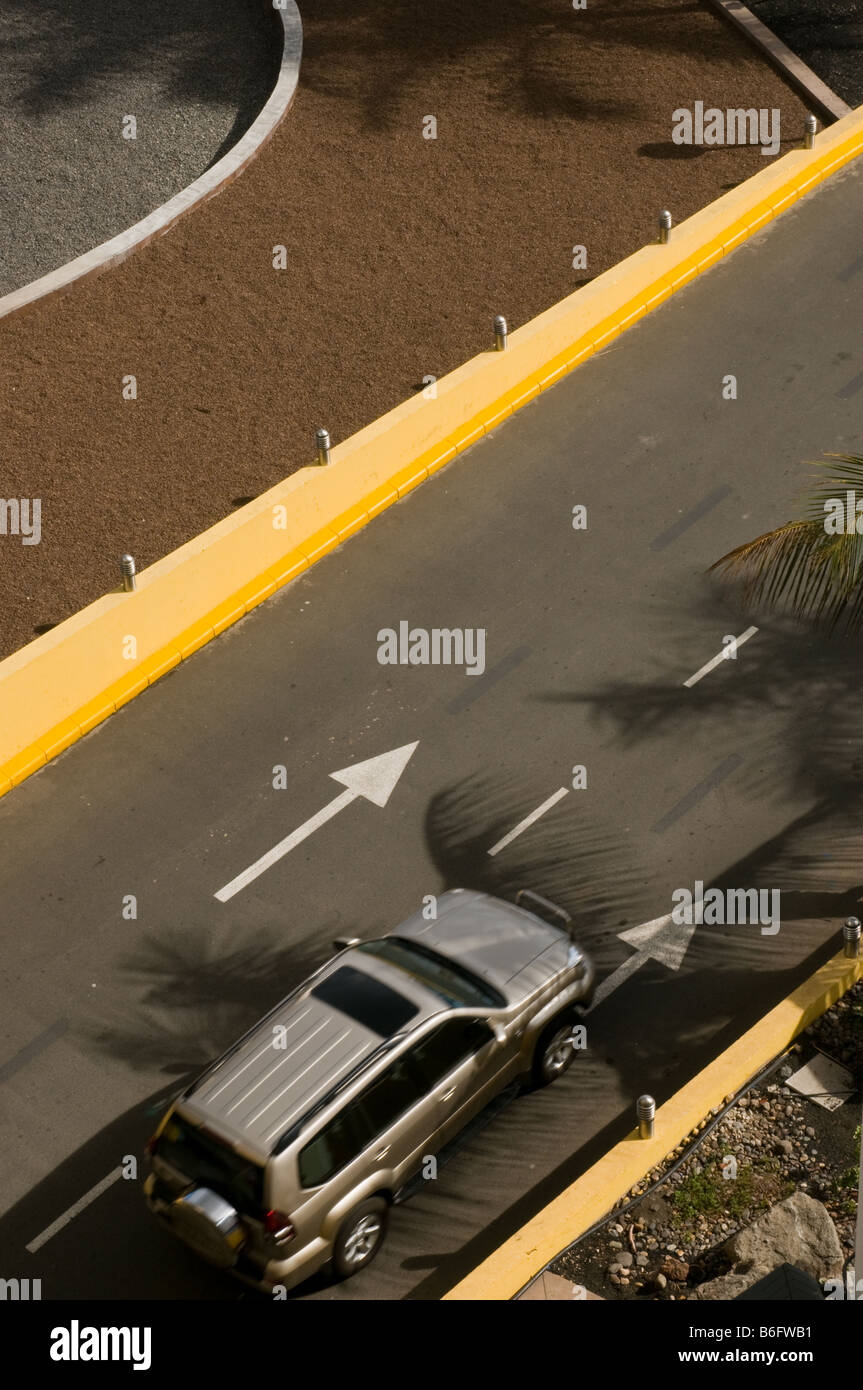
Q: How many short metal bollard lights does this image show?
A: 7